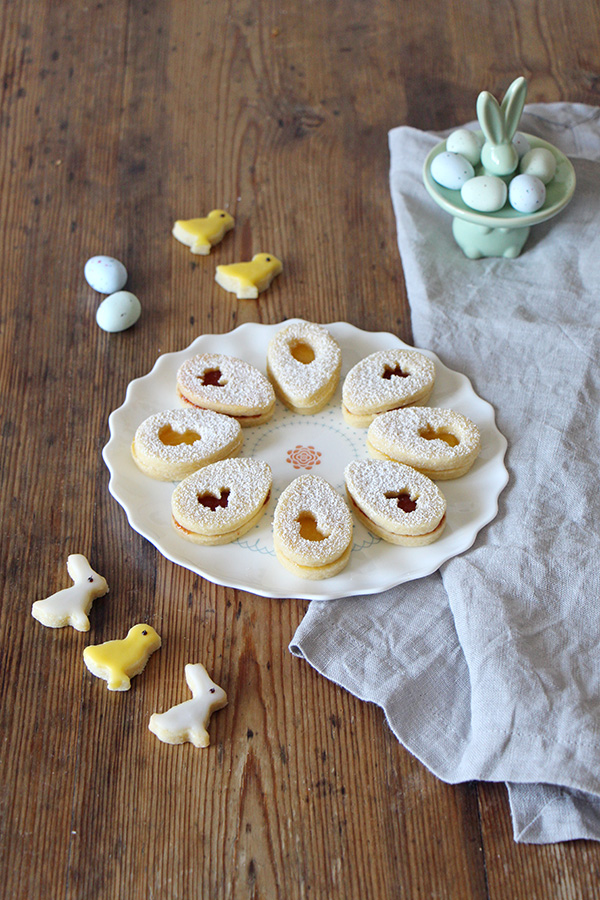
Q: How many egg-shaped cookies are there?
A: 8